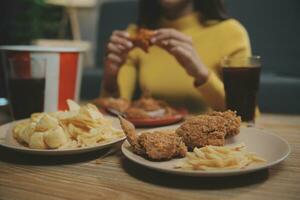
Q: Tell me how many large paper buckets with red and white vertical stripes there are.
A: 1